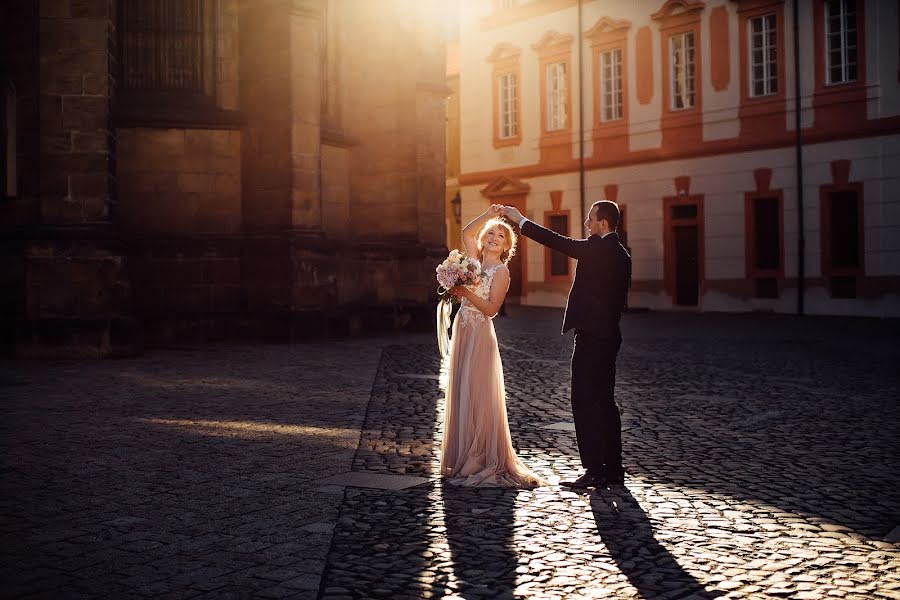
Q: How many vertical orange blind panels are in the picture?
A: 2